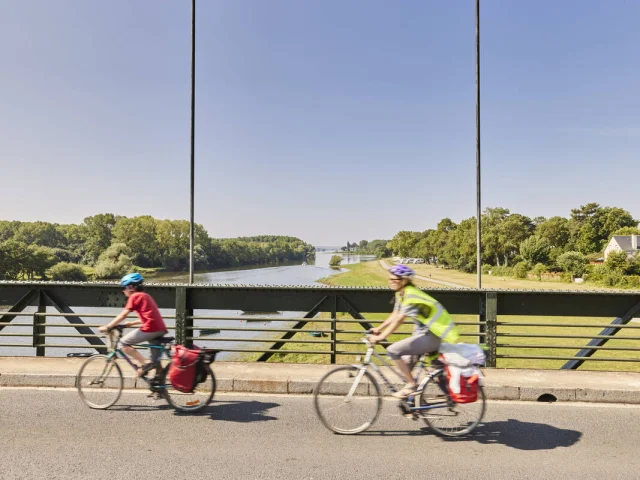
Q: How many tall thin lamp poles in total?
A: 2